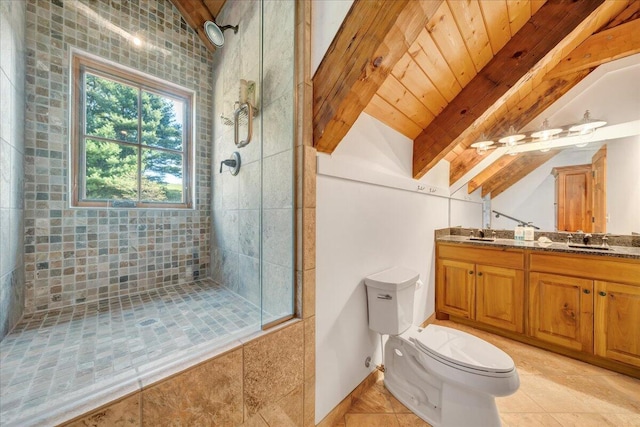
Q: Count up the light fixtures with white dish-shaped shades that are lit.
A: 4